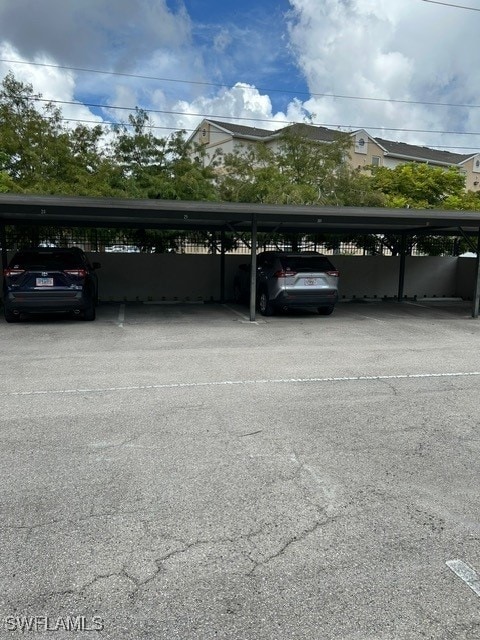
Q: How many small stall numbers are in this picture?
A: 4